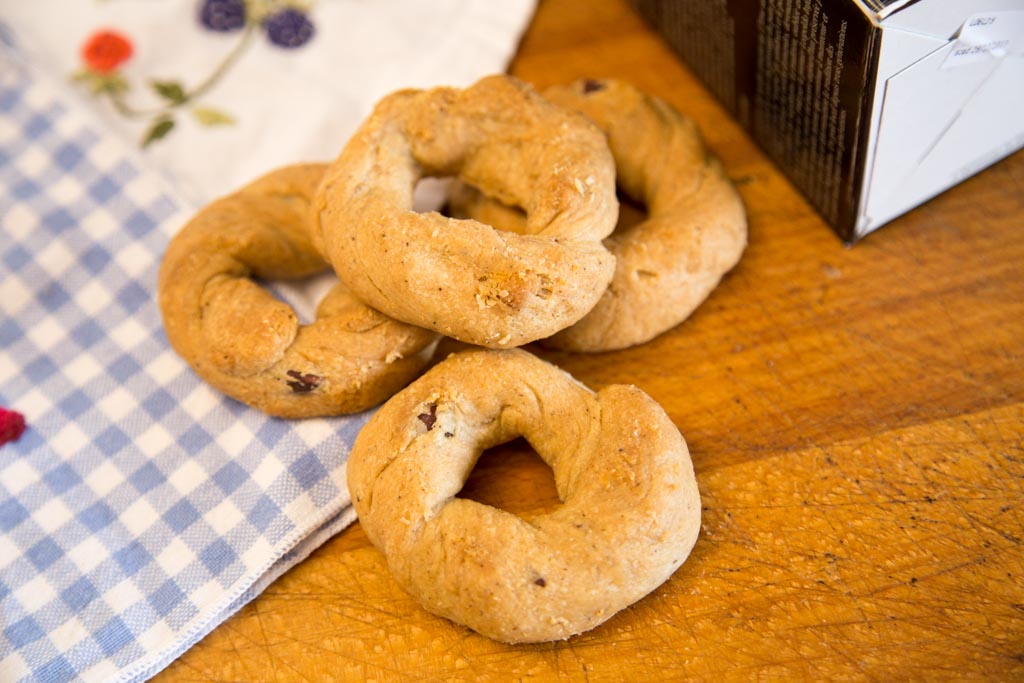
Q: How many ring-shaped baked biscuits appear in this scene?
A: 4